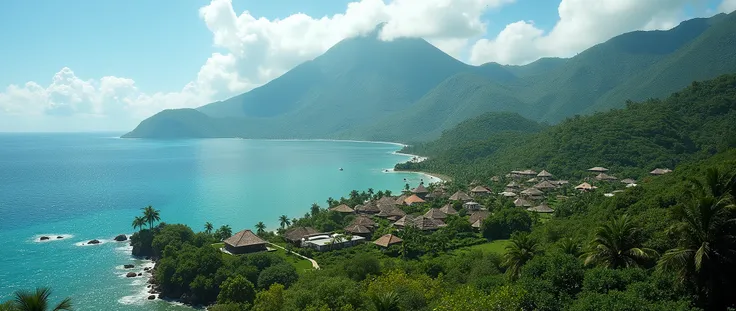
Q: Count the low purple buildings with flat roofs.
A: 0